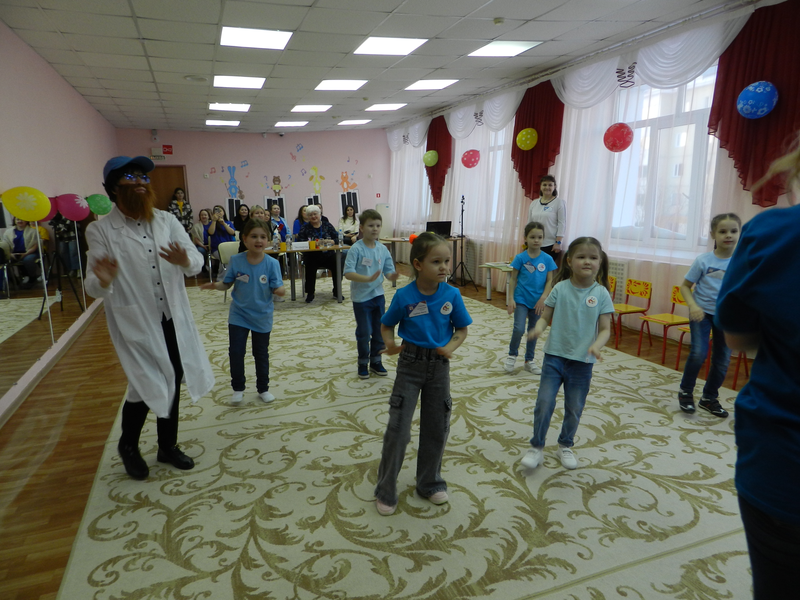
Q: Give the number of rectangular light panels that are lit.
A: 12